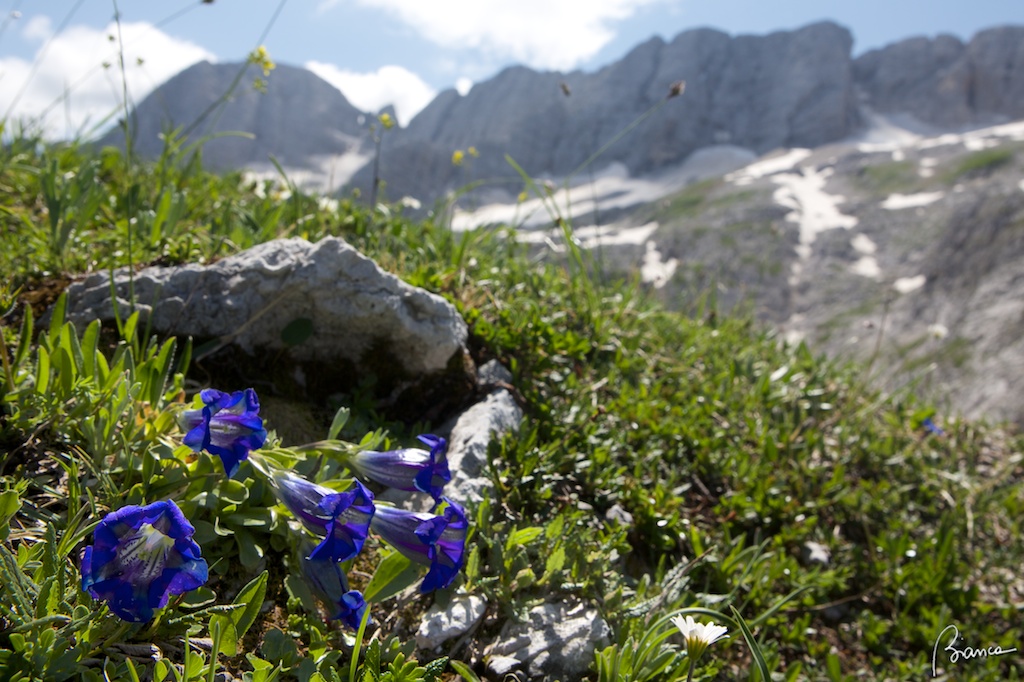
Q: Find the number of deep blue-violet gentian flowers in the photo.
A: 6